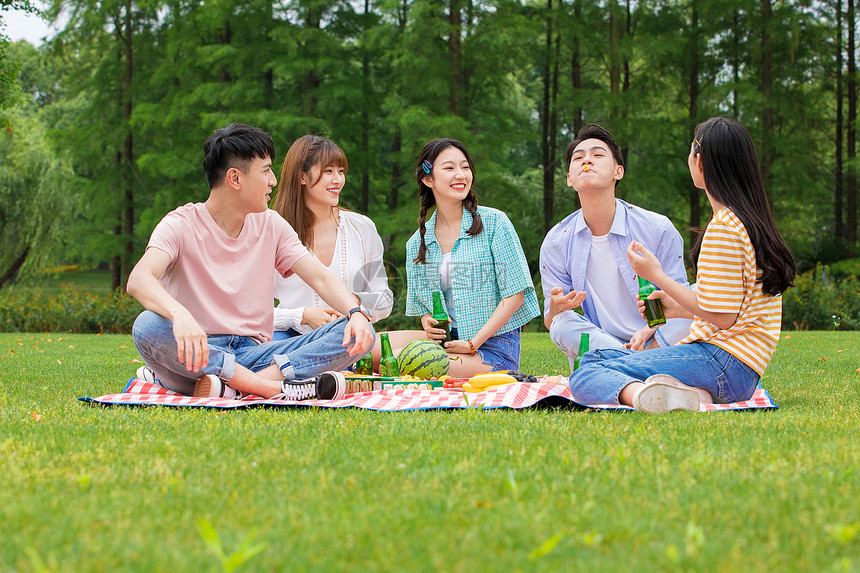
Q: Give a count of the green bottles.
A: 5